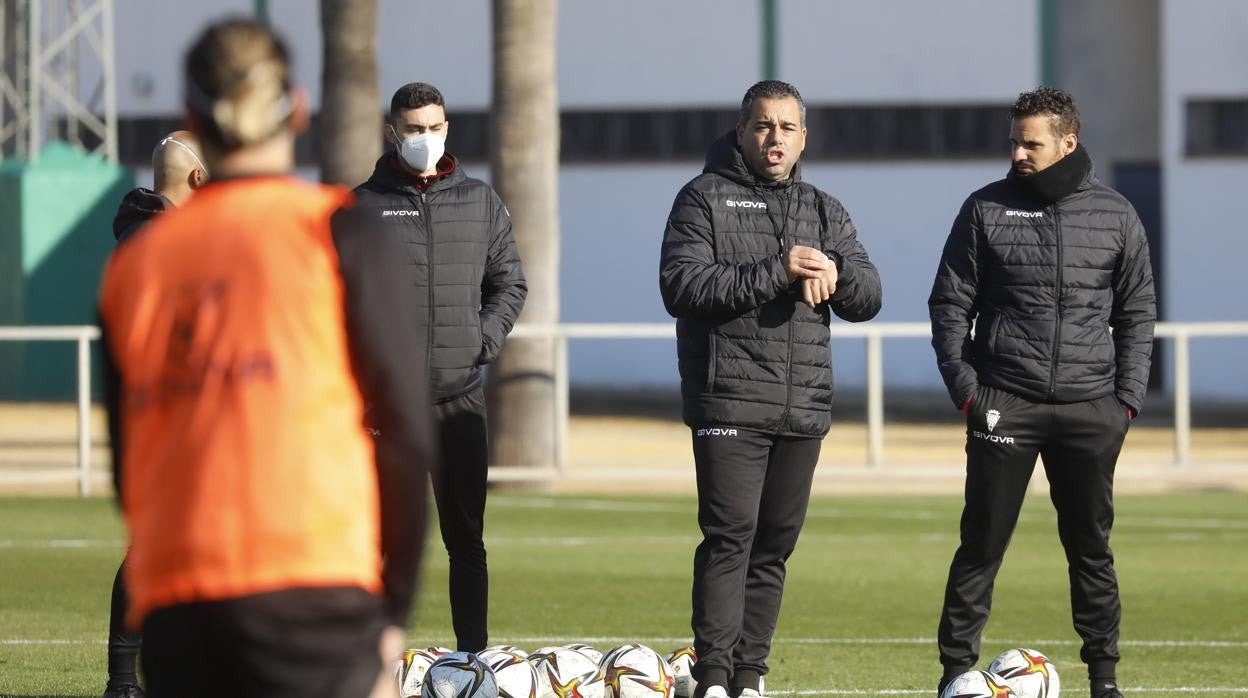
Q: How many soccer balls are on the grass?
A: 11